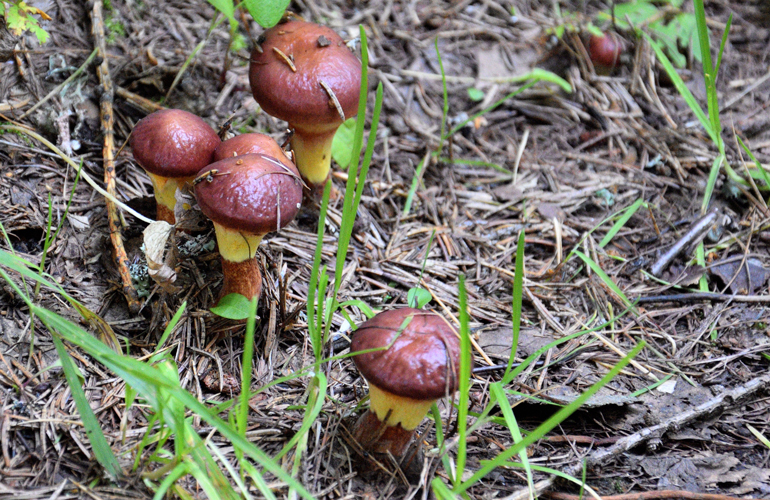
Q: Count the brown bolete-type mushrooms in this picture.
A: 6